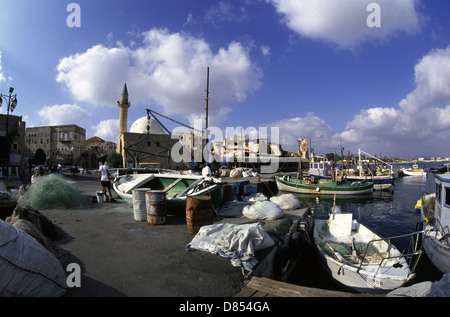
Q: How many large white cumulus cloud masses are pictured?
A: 3